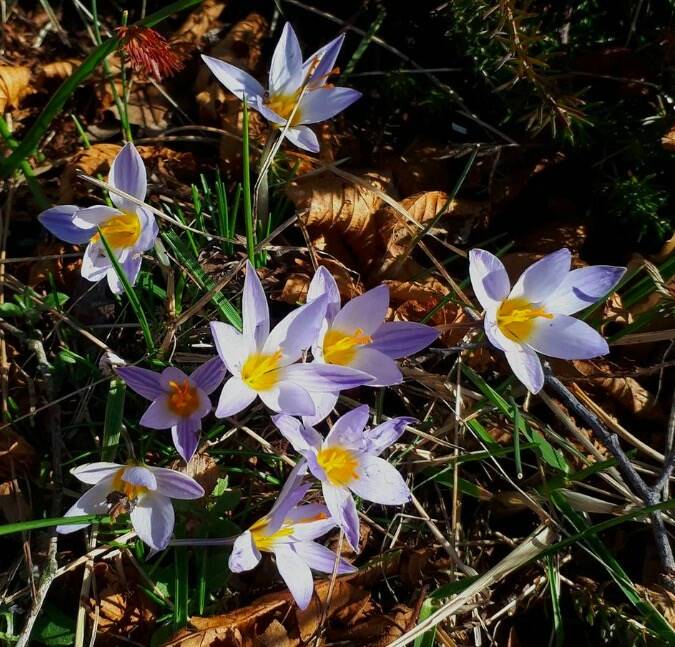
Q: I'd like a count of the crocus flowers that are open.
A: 9